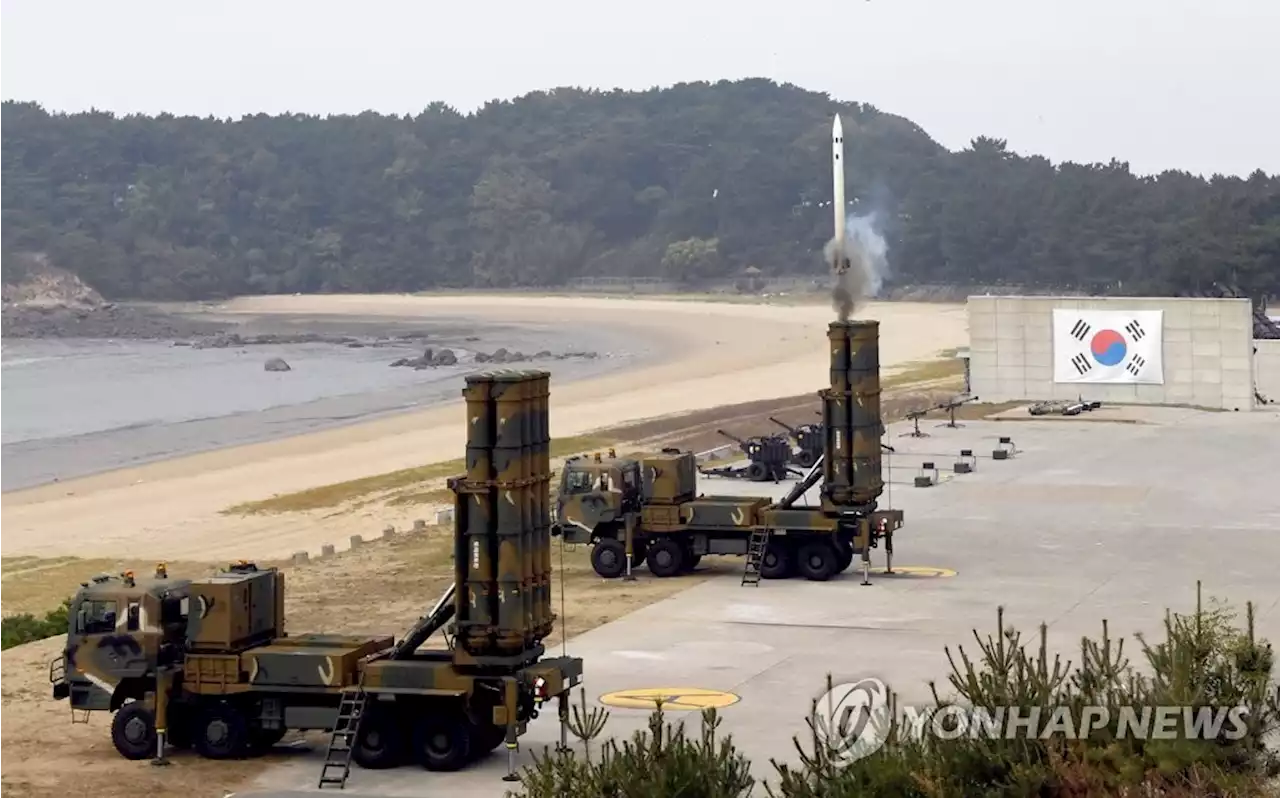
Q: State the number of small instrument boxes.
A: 3